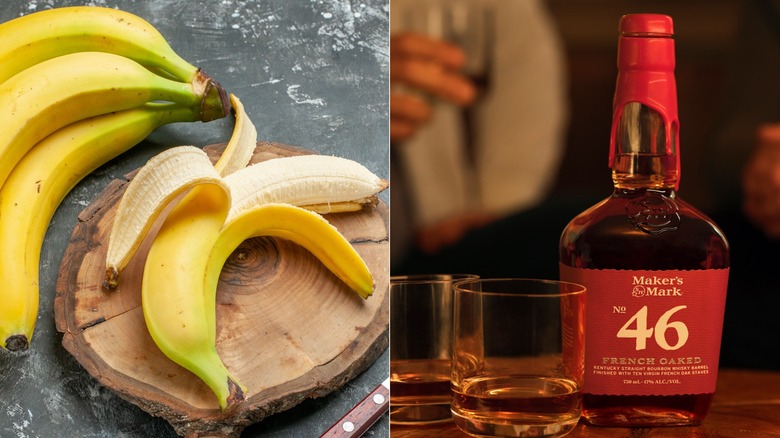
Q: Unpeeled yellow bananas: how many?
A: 3